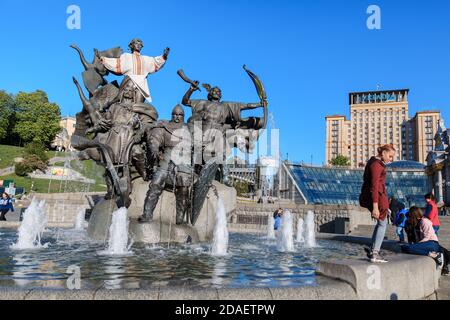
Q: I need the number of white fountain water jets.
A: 8